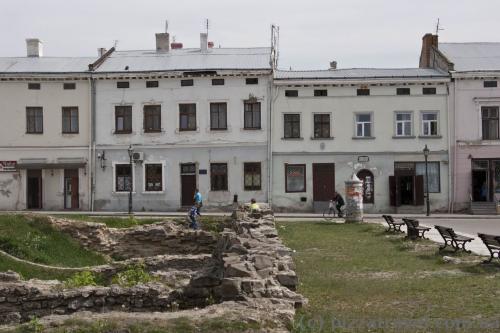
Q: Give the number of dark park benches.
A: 4